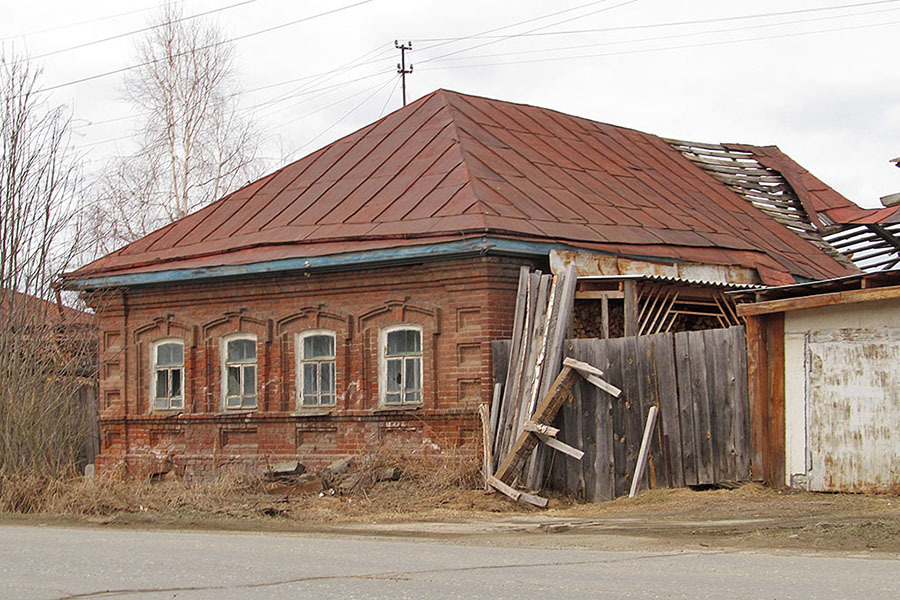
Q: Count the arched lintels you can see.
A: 4